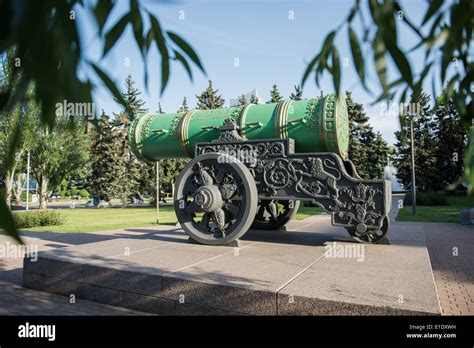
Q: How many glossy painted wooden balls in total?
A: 0